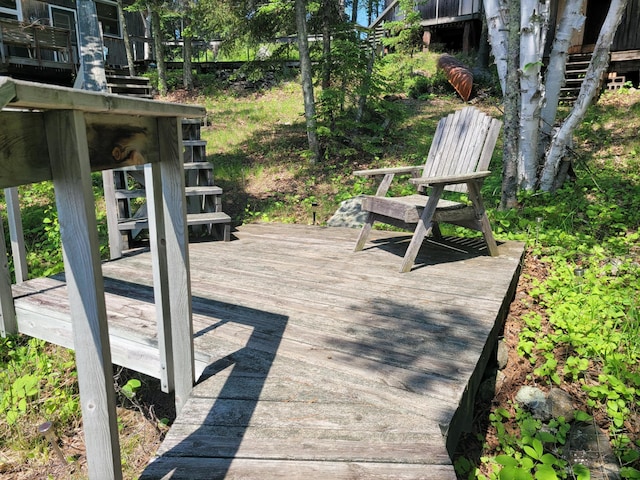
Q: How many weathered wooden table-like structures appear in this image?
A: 1